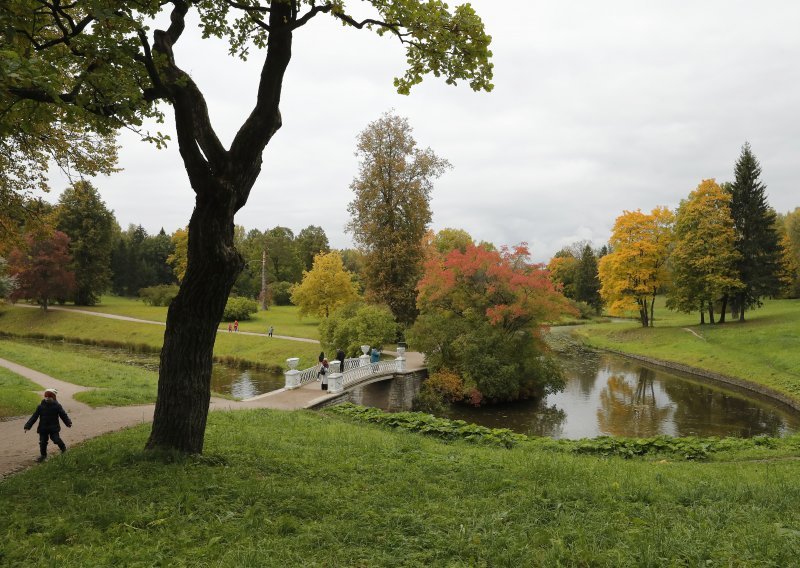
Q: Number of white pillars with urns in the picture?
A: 3